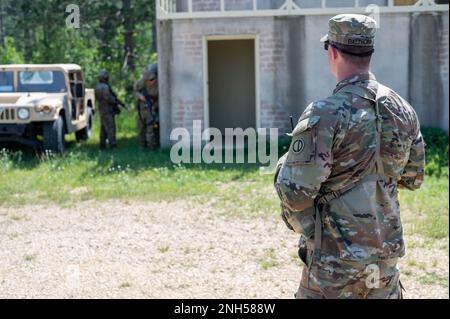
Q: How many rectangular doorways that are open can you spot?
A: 1